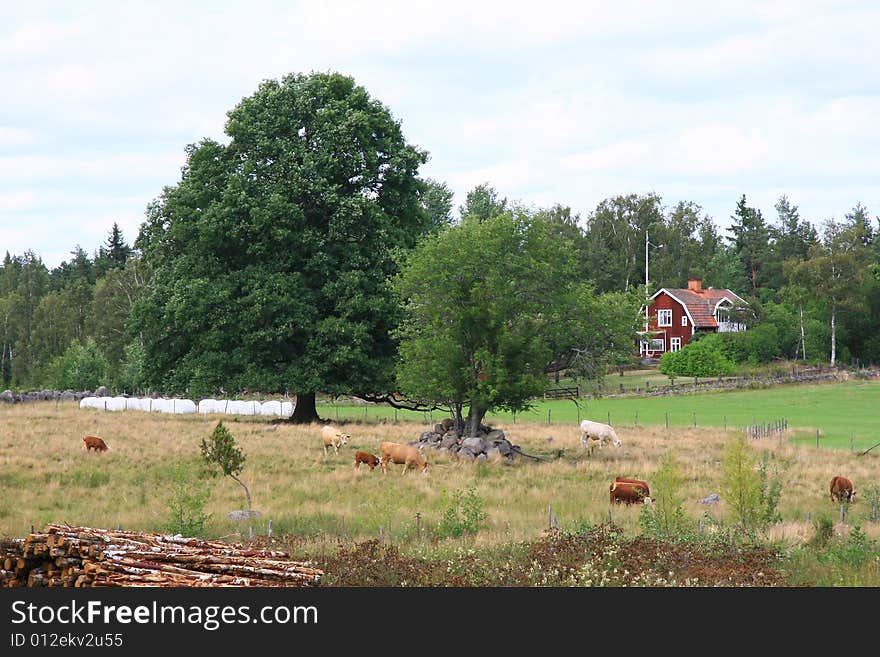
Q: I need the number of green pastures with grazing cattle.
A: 1